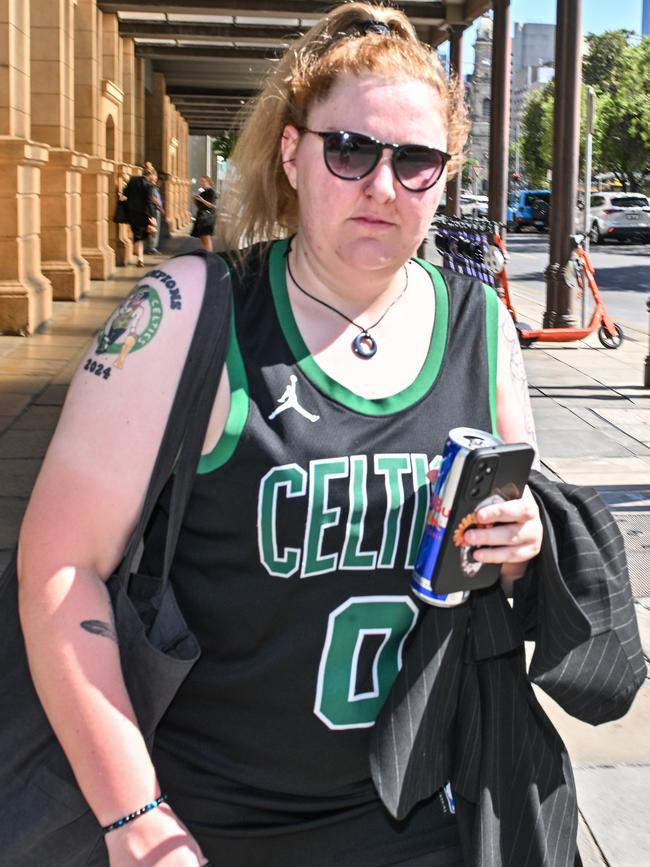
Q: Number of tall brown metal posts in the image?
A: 3